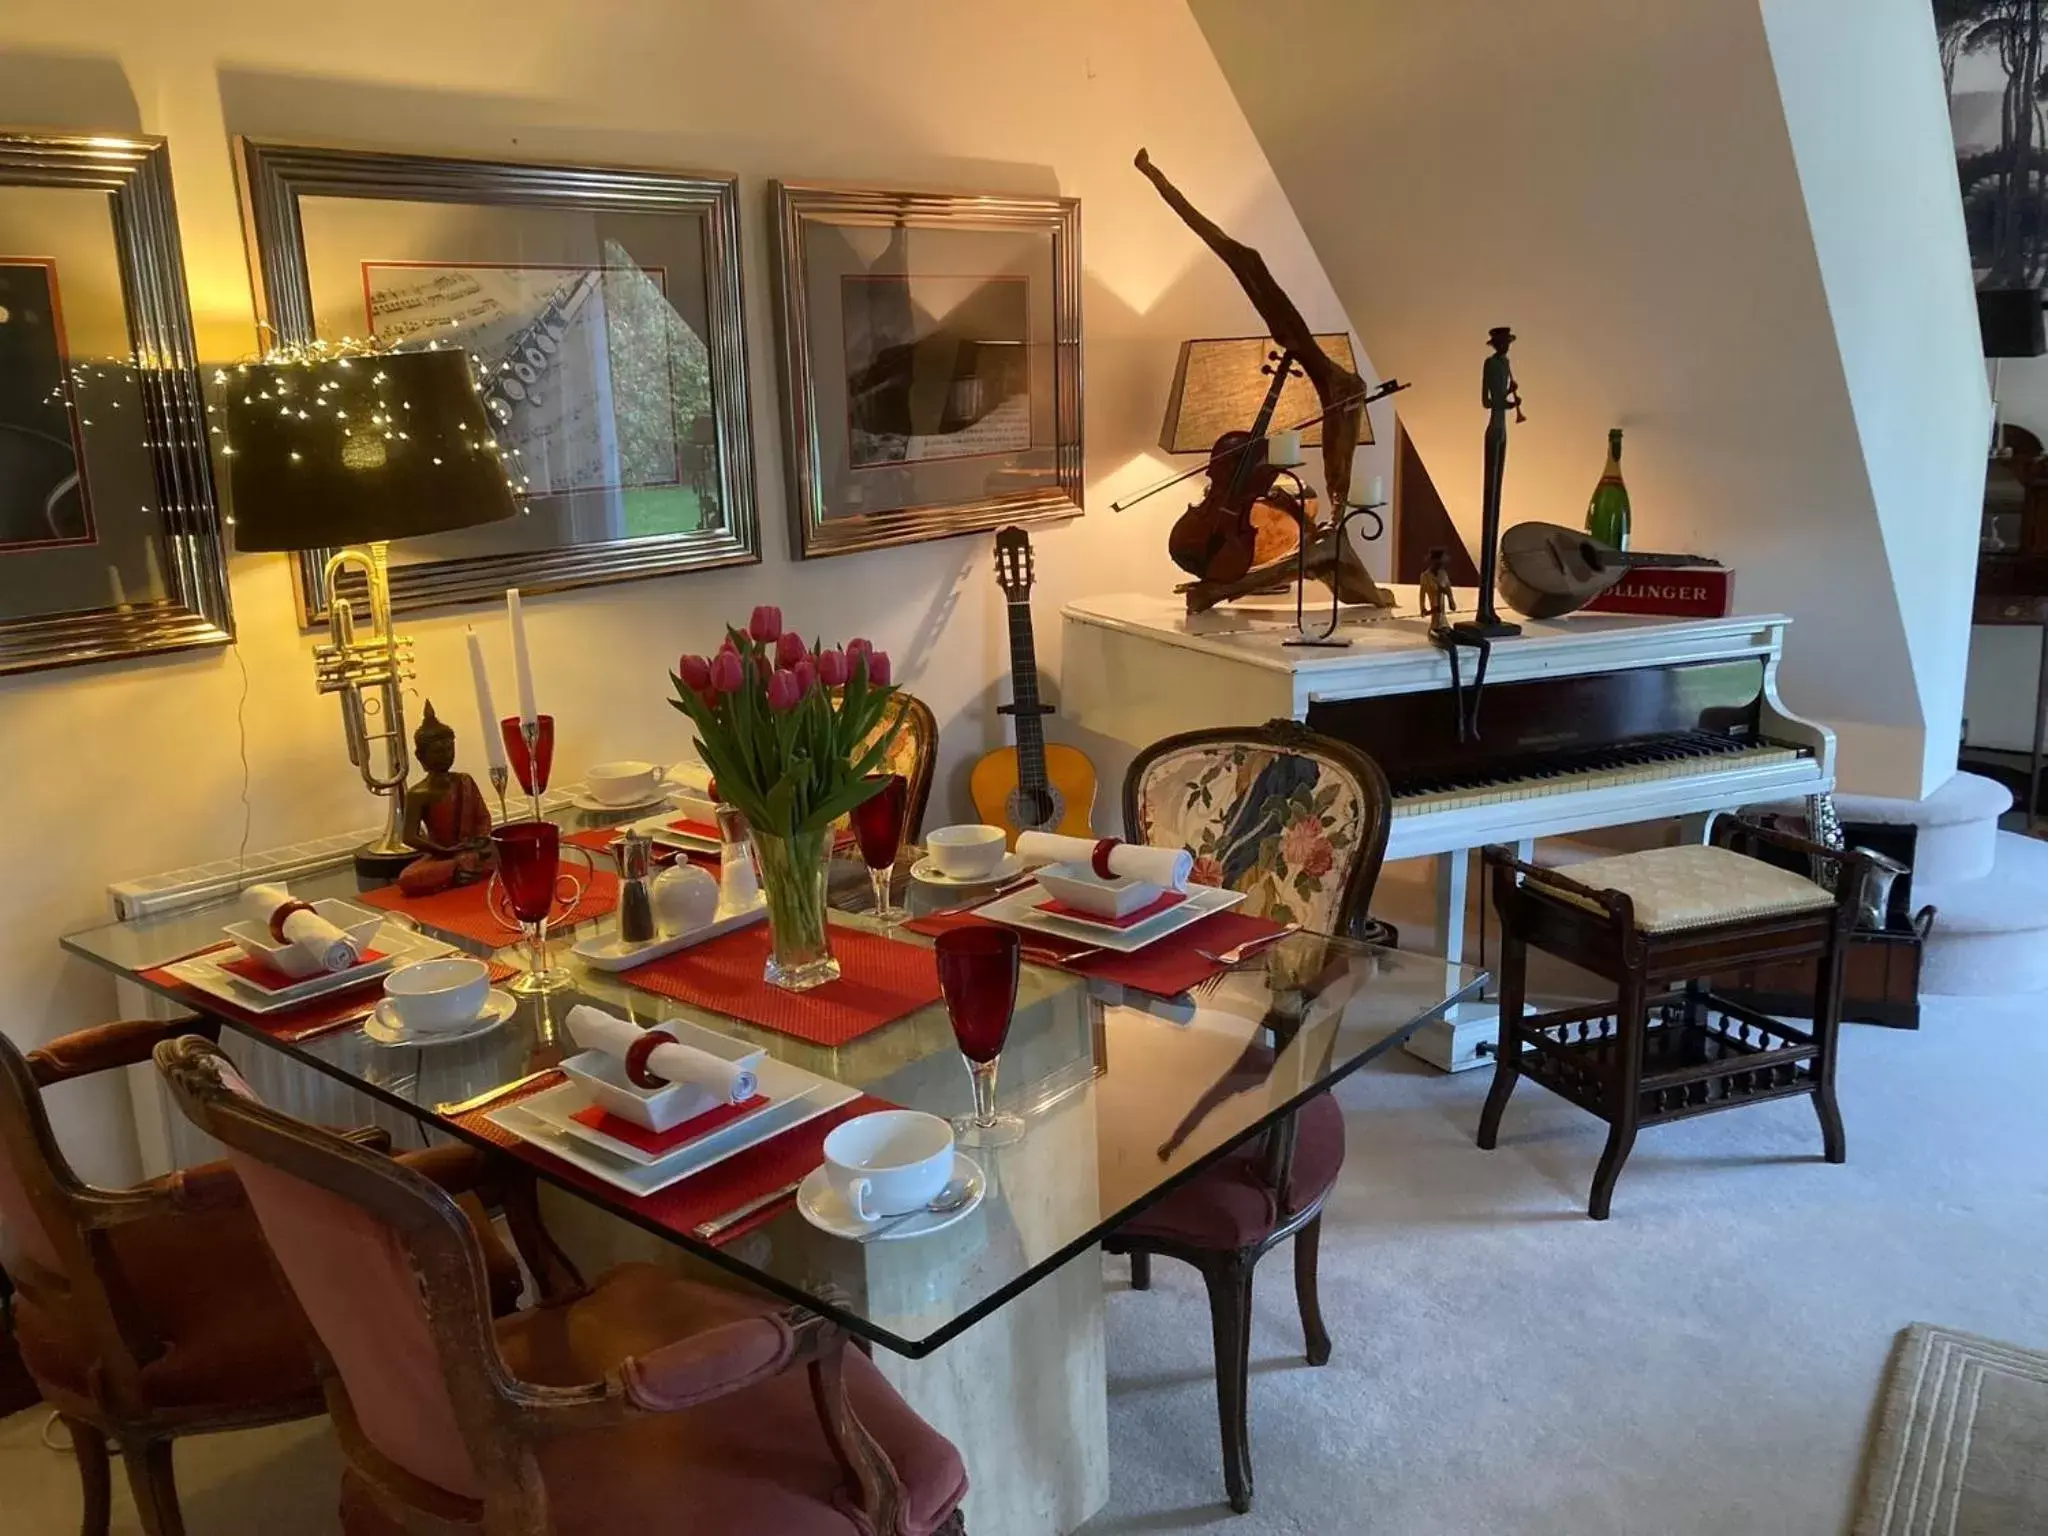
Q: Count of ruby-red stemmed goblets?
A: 4